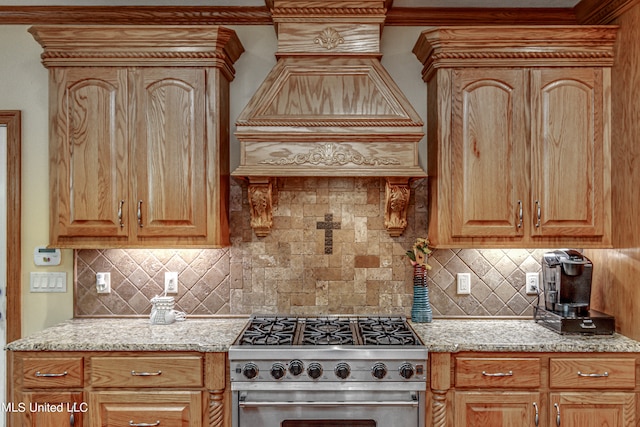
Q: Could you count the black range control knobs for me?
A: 7